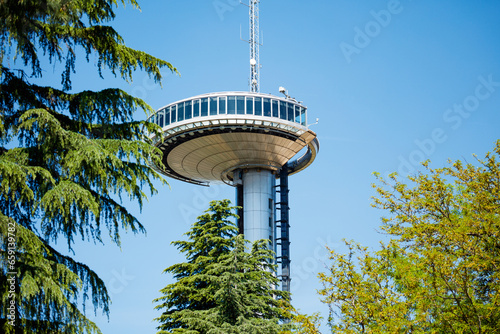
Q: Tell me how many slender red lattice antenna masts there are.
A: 0